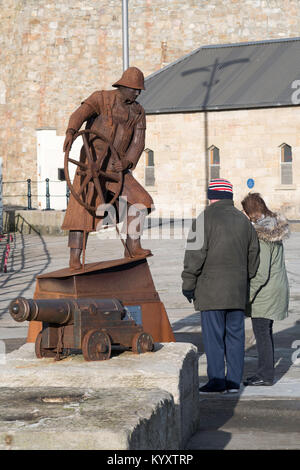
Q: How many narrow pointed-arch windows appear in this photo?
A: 3